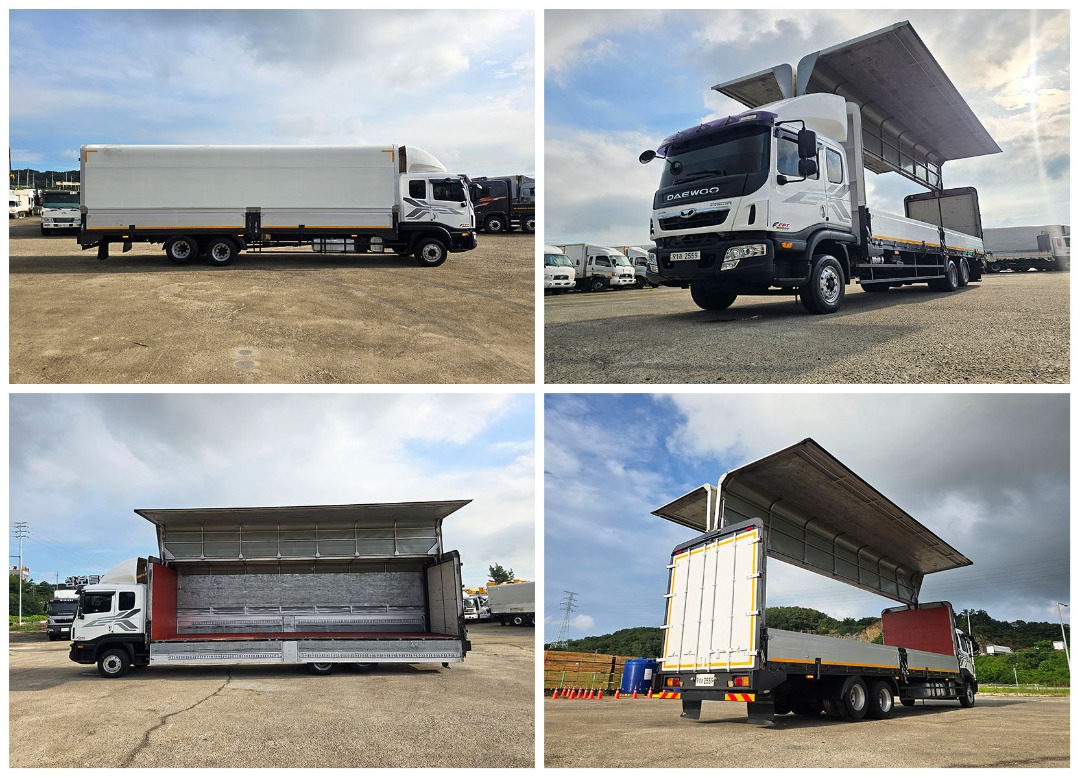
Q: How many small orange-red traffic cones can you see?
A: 11